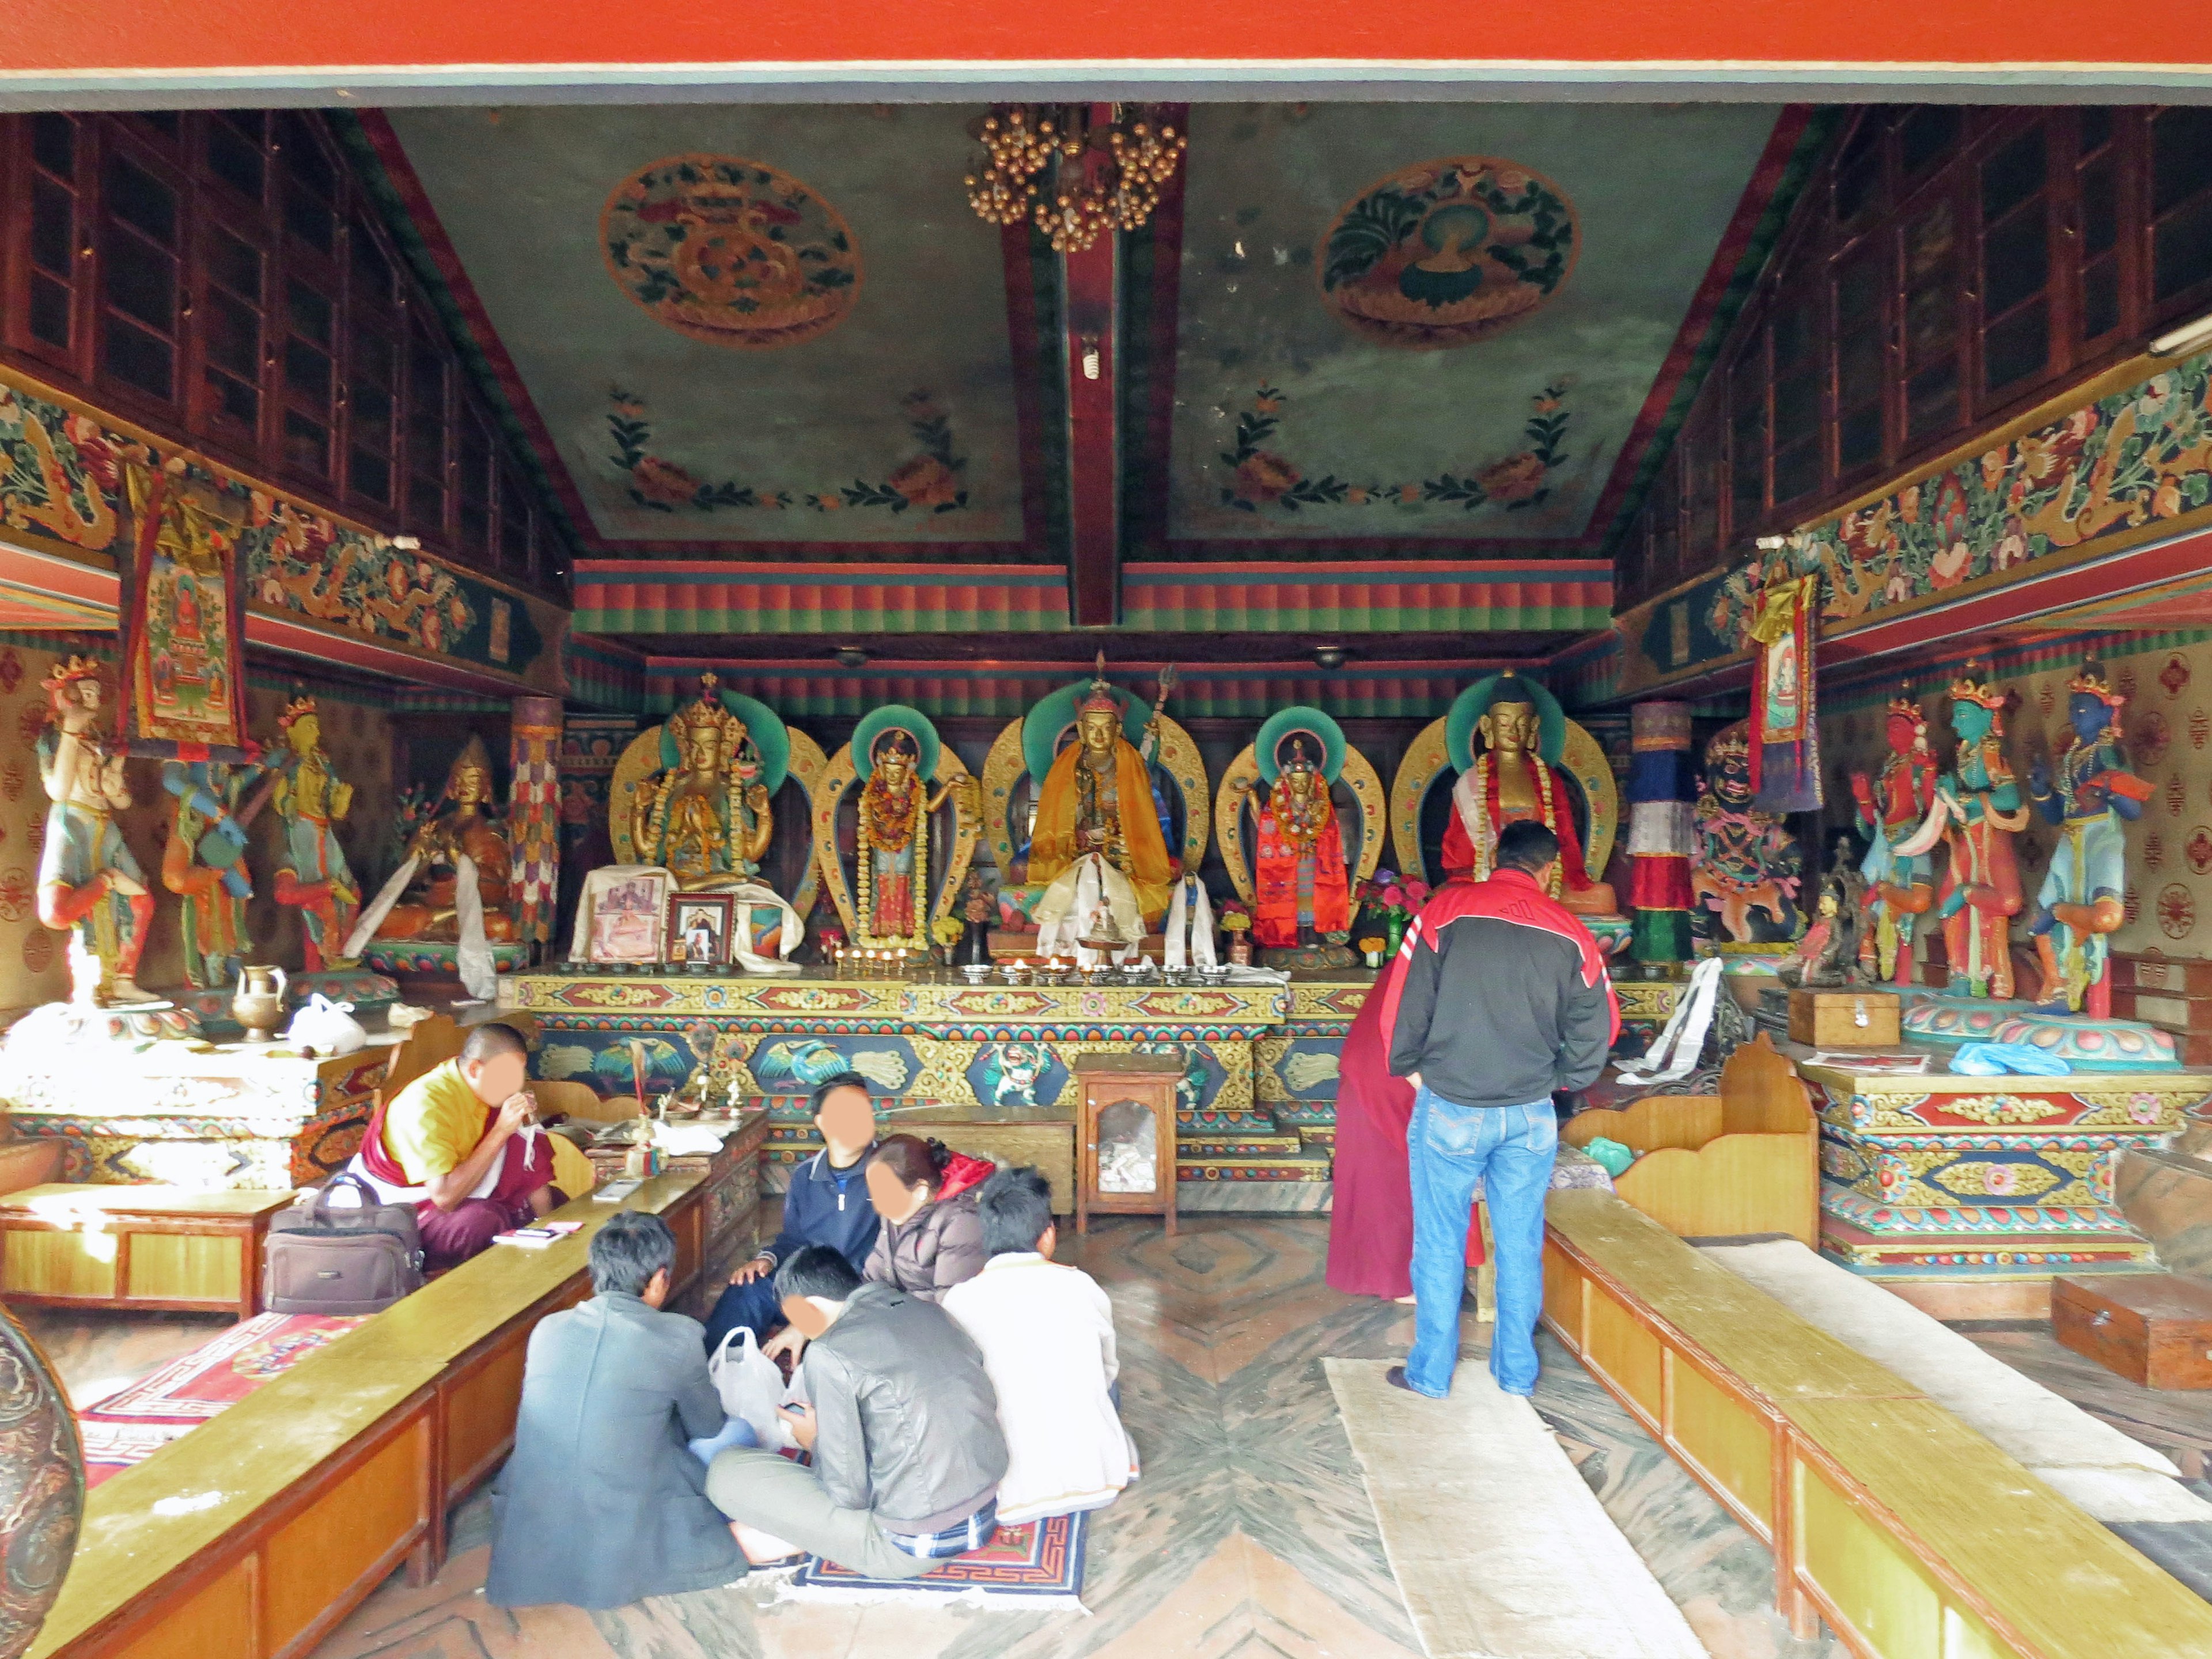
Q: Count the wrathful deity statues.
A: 1